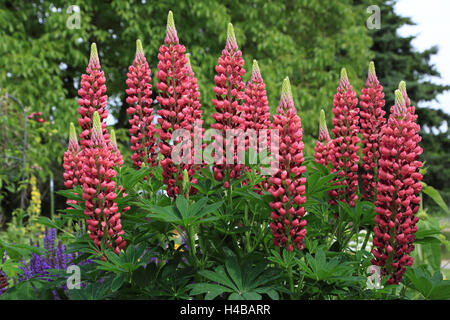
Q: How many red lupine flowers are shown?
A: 15